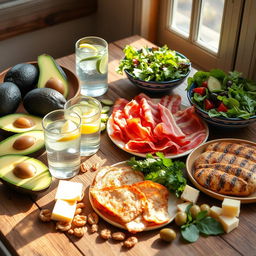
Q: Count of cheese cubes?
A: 7